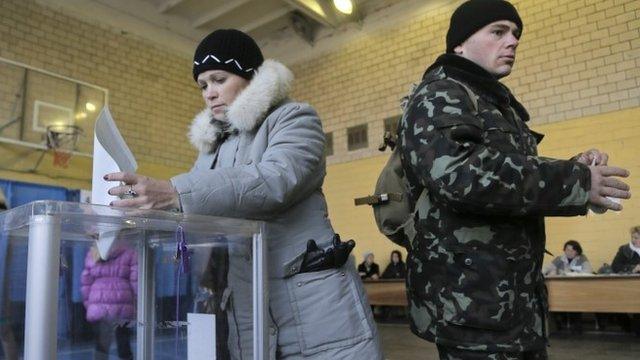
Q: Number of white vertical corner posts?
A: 3